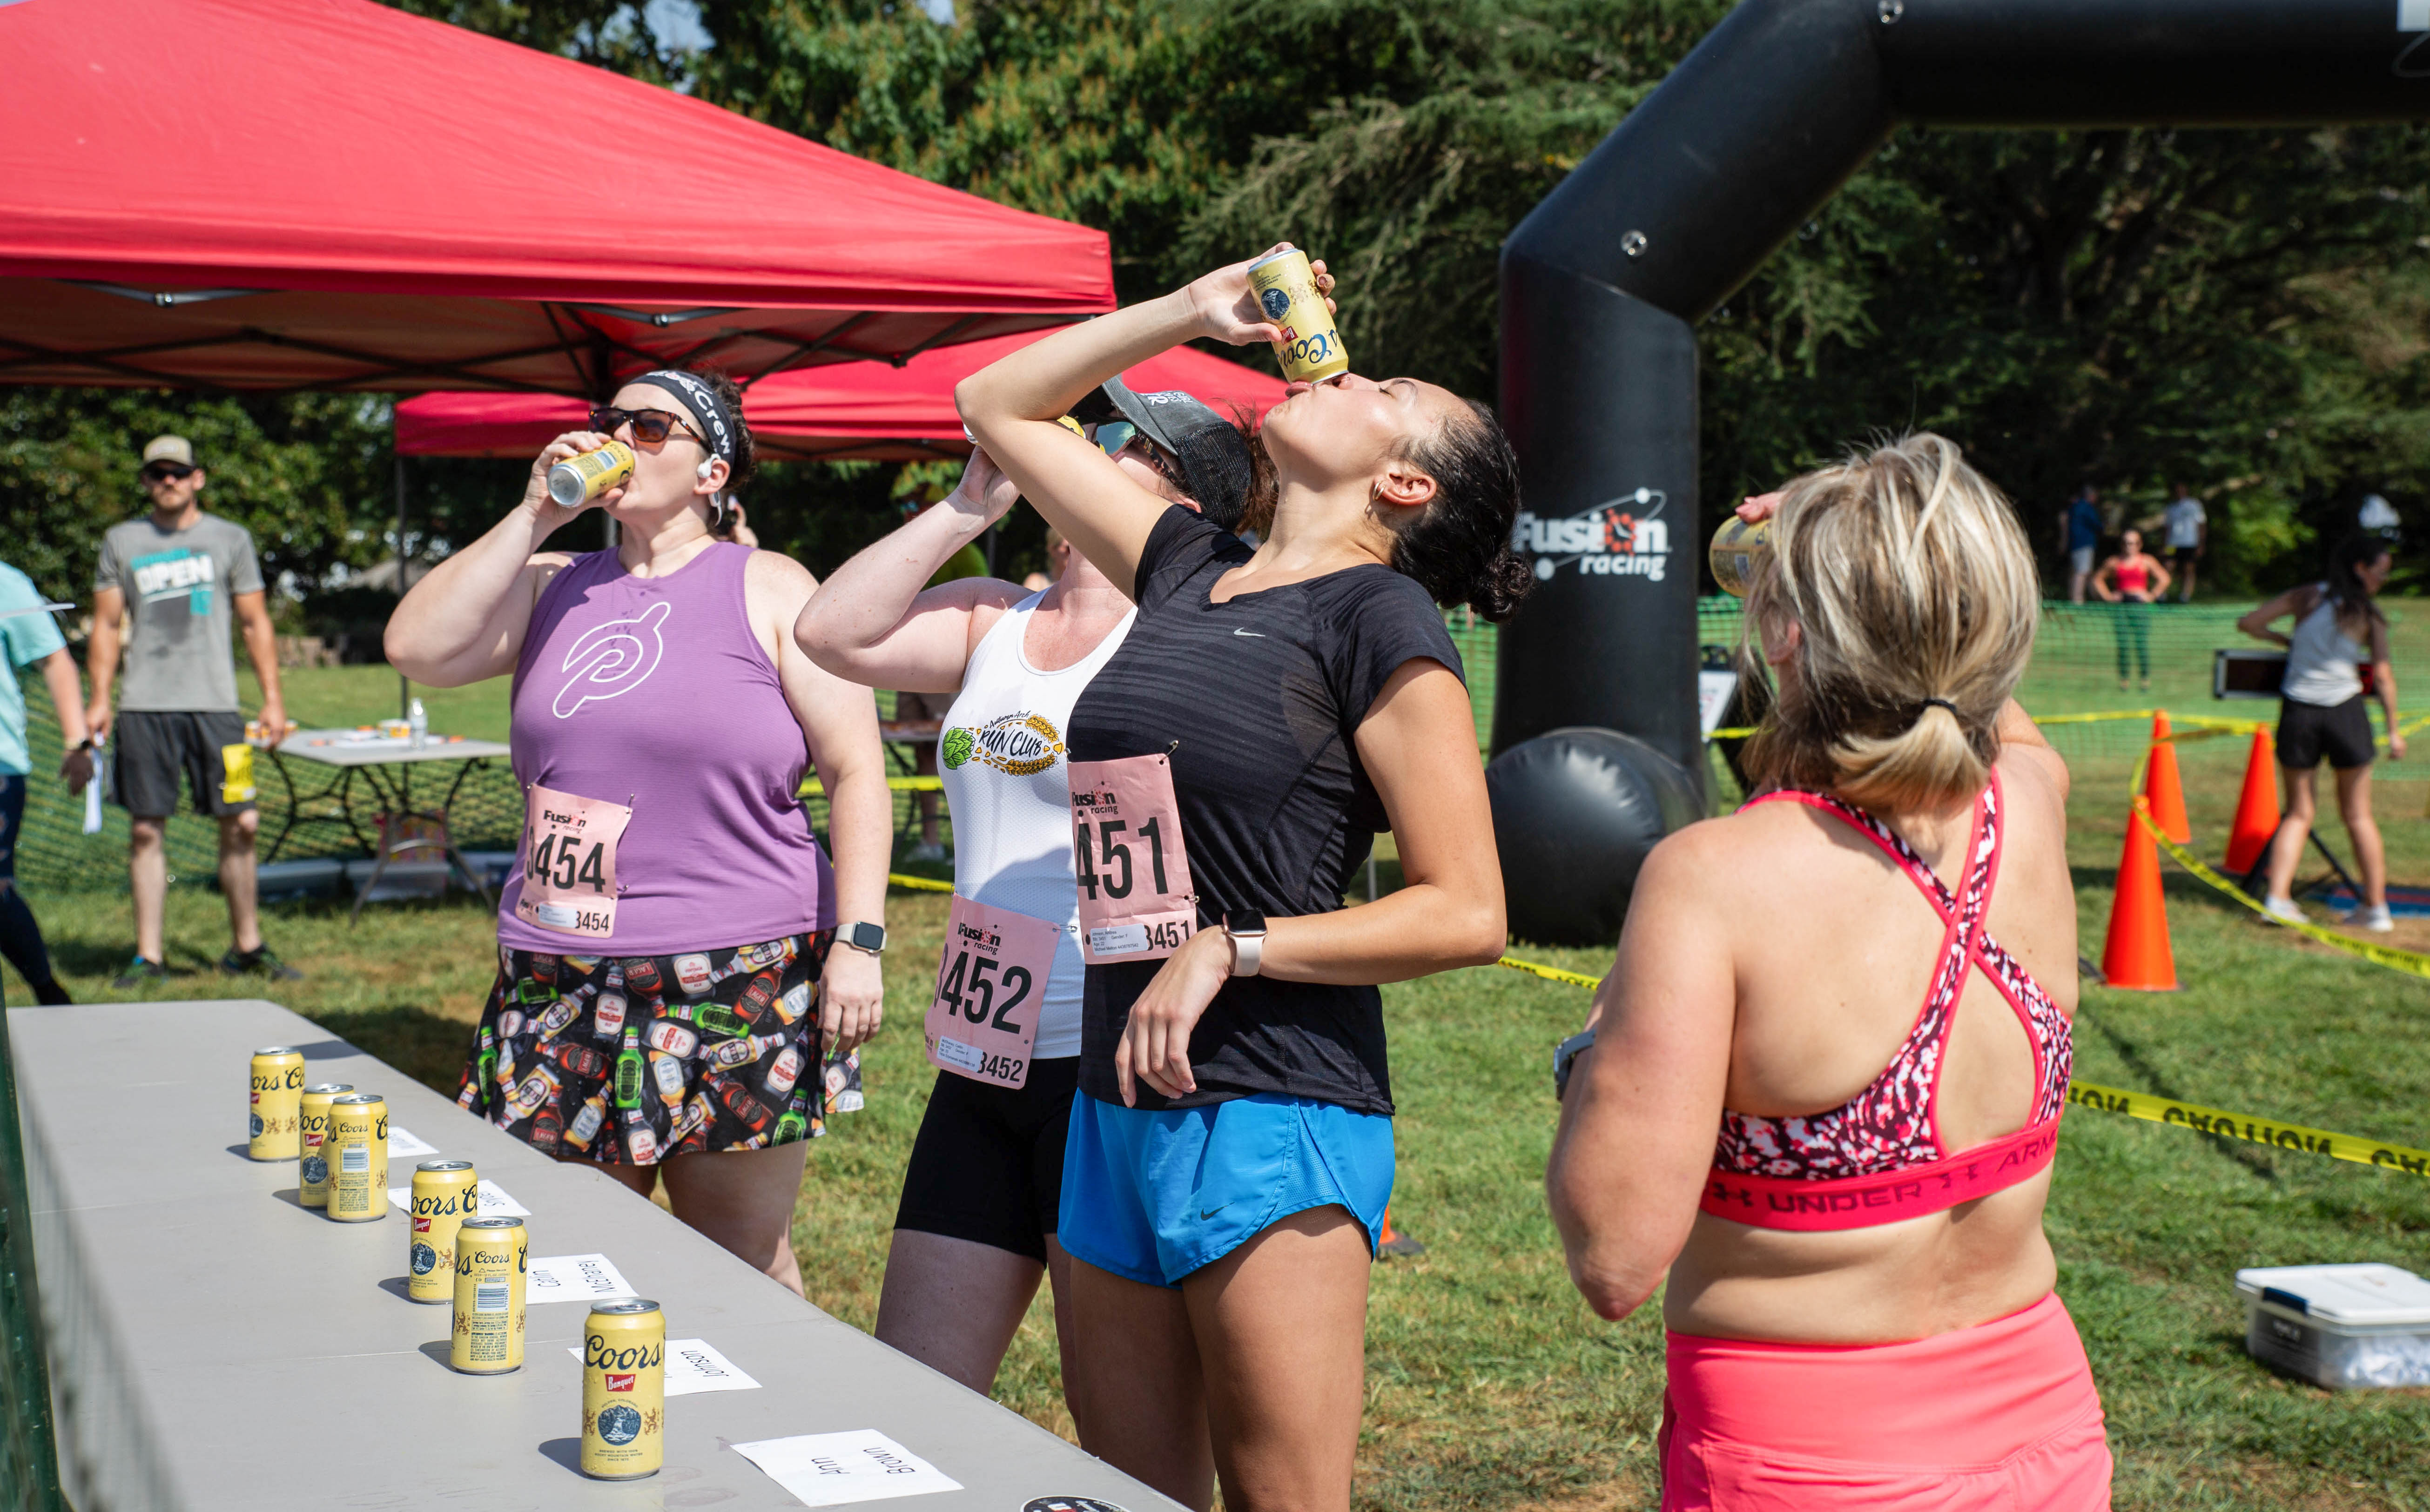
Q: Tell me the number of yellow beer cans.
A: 10